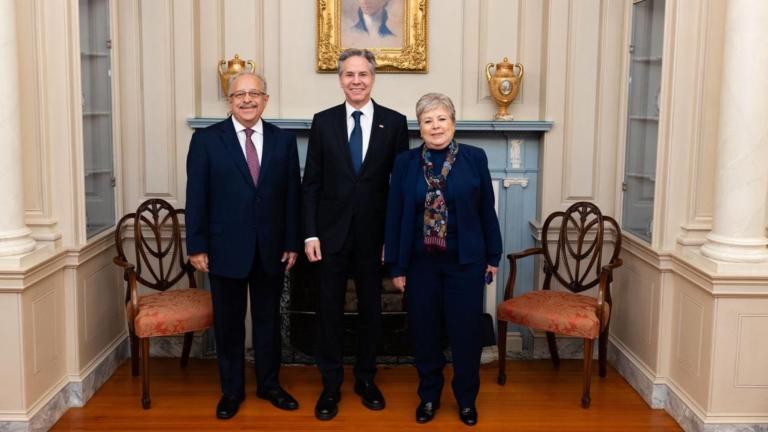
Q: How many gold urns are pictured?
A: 2